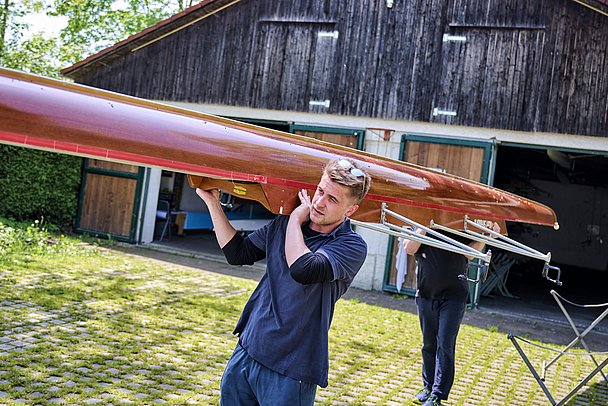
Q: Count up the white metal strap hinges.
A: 4